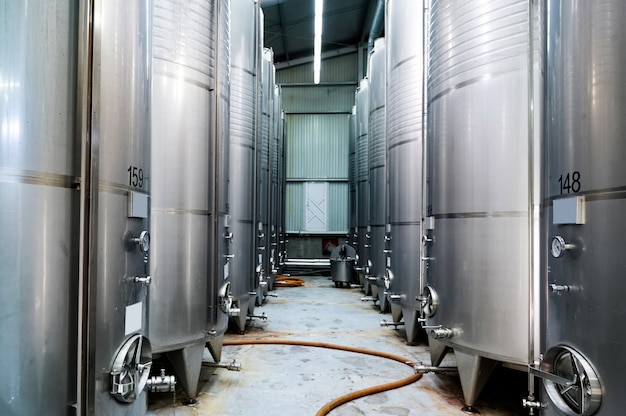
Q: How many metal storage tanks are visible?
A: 12